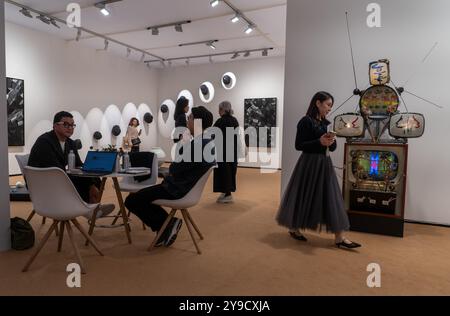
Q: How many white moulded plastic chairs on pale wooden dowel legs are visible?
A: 4